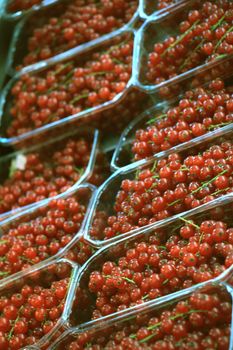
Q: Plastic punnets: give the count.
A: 12